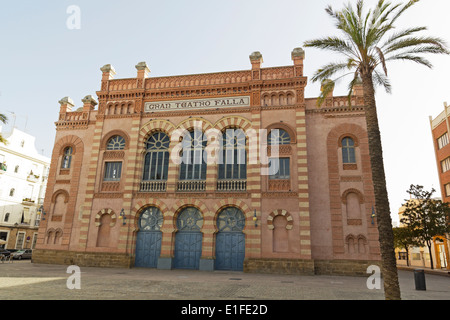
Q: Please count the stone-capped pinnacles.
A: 8